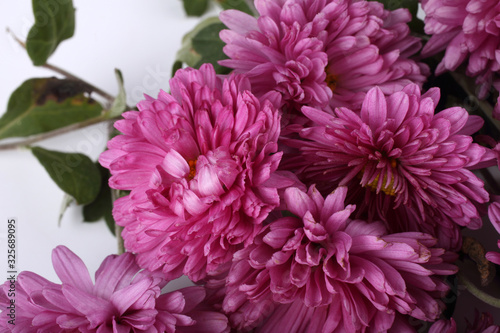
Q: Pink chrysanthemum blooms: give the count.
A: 6